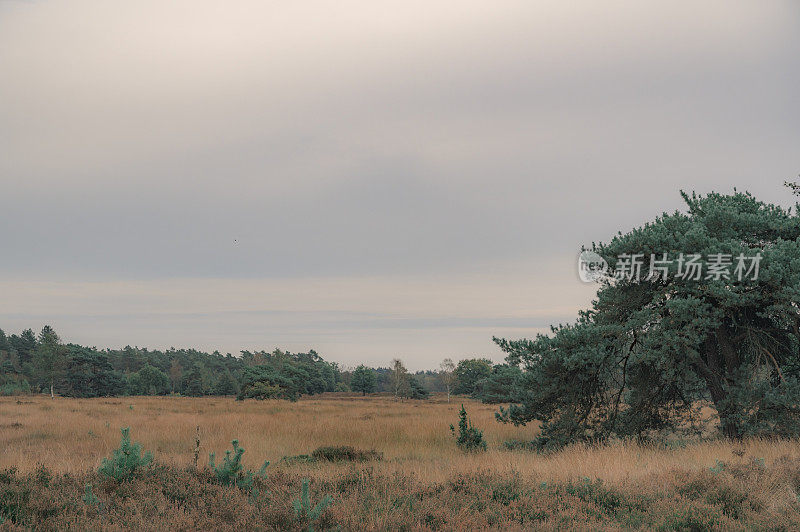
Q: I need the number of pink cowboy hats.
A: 0